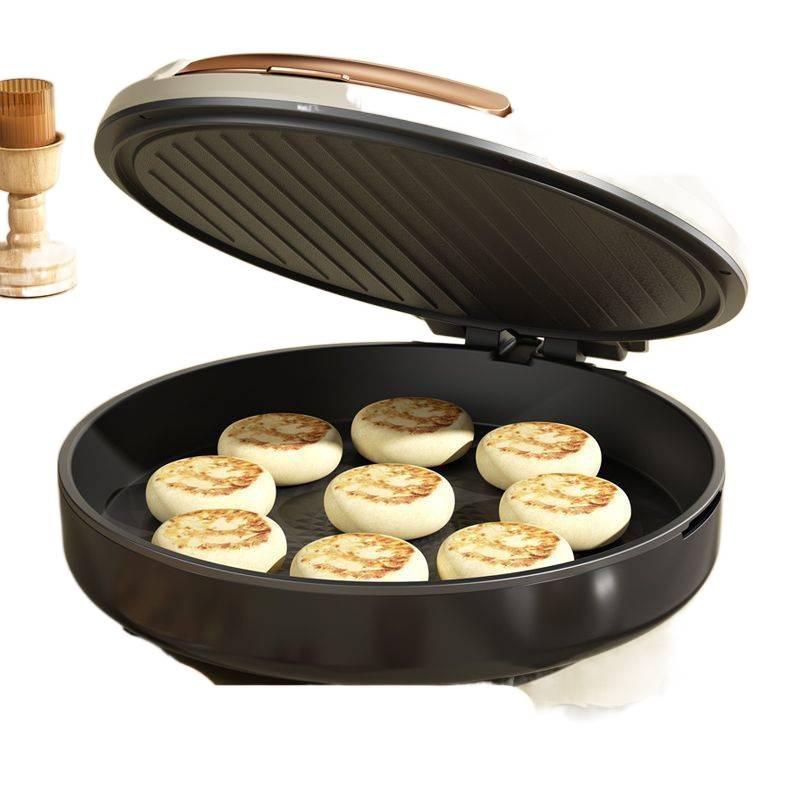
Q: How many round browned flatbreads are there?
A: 9